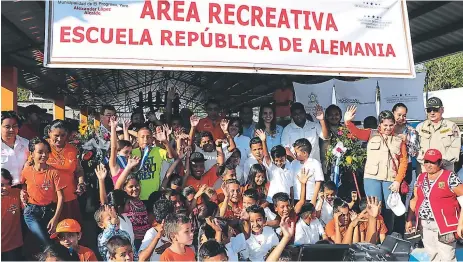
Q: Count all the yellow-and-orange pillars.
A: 4